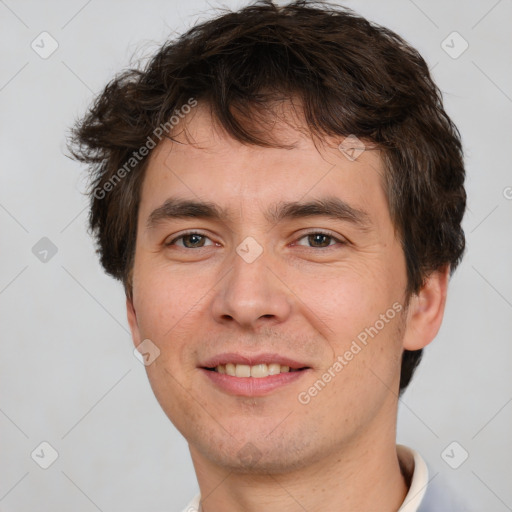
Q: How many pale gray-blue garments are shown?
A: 1